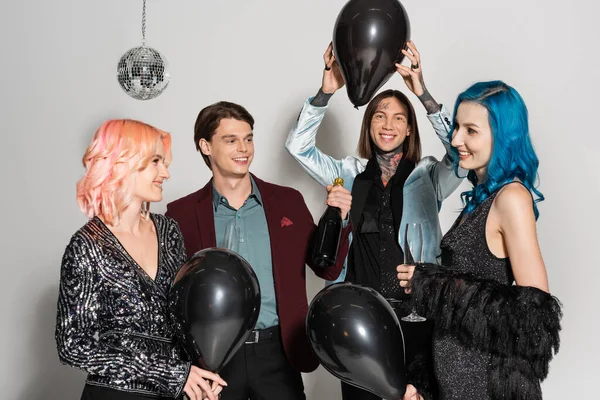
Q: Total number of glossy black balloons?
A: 3